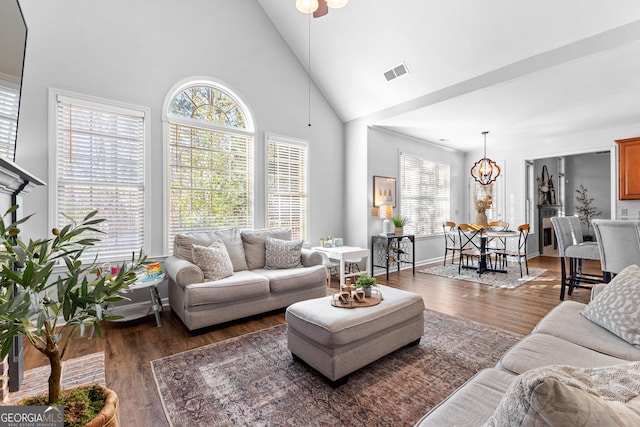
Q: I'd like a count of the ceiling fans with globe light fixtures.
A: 1